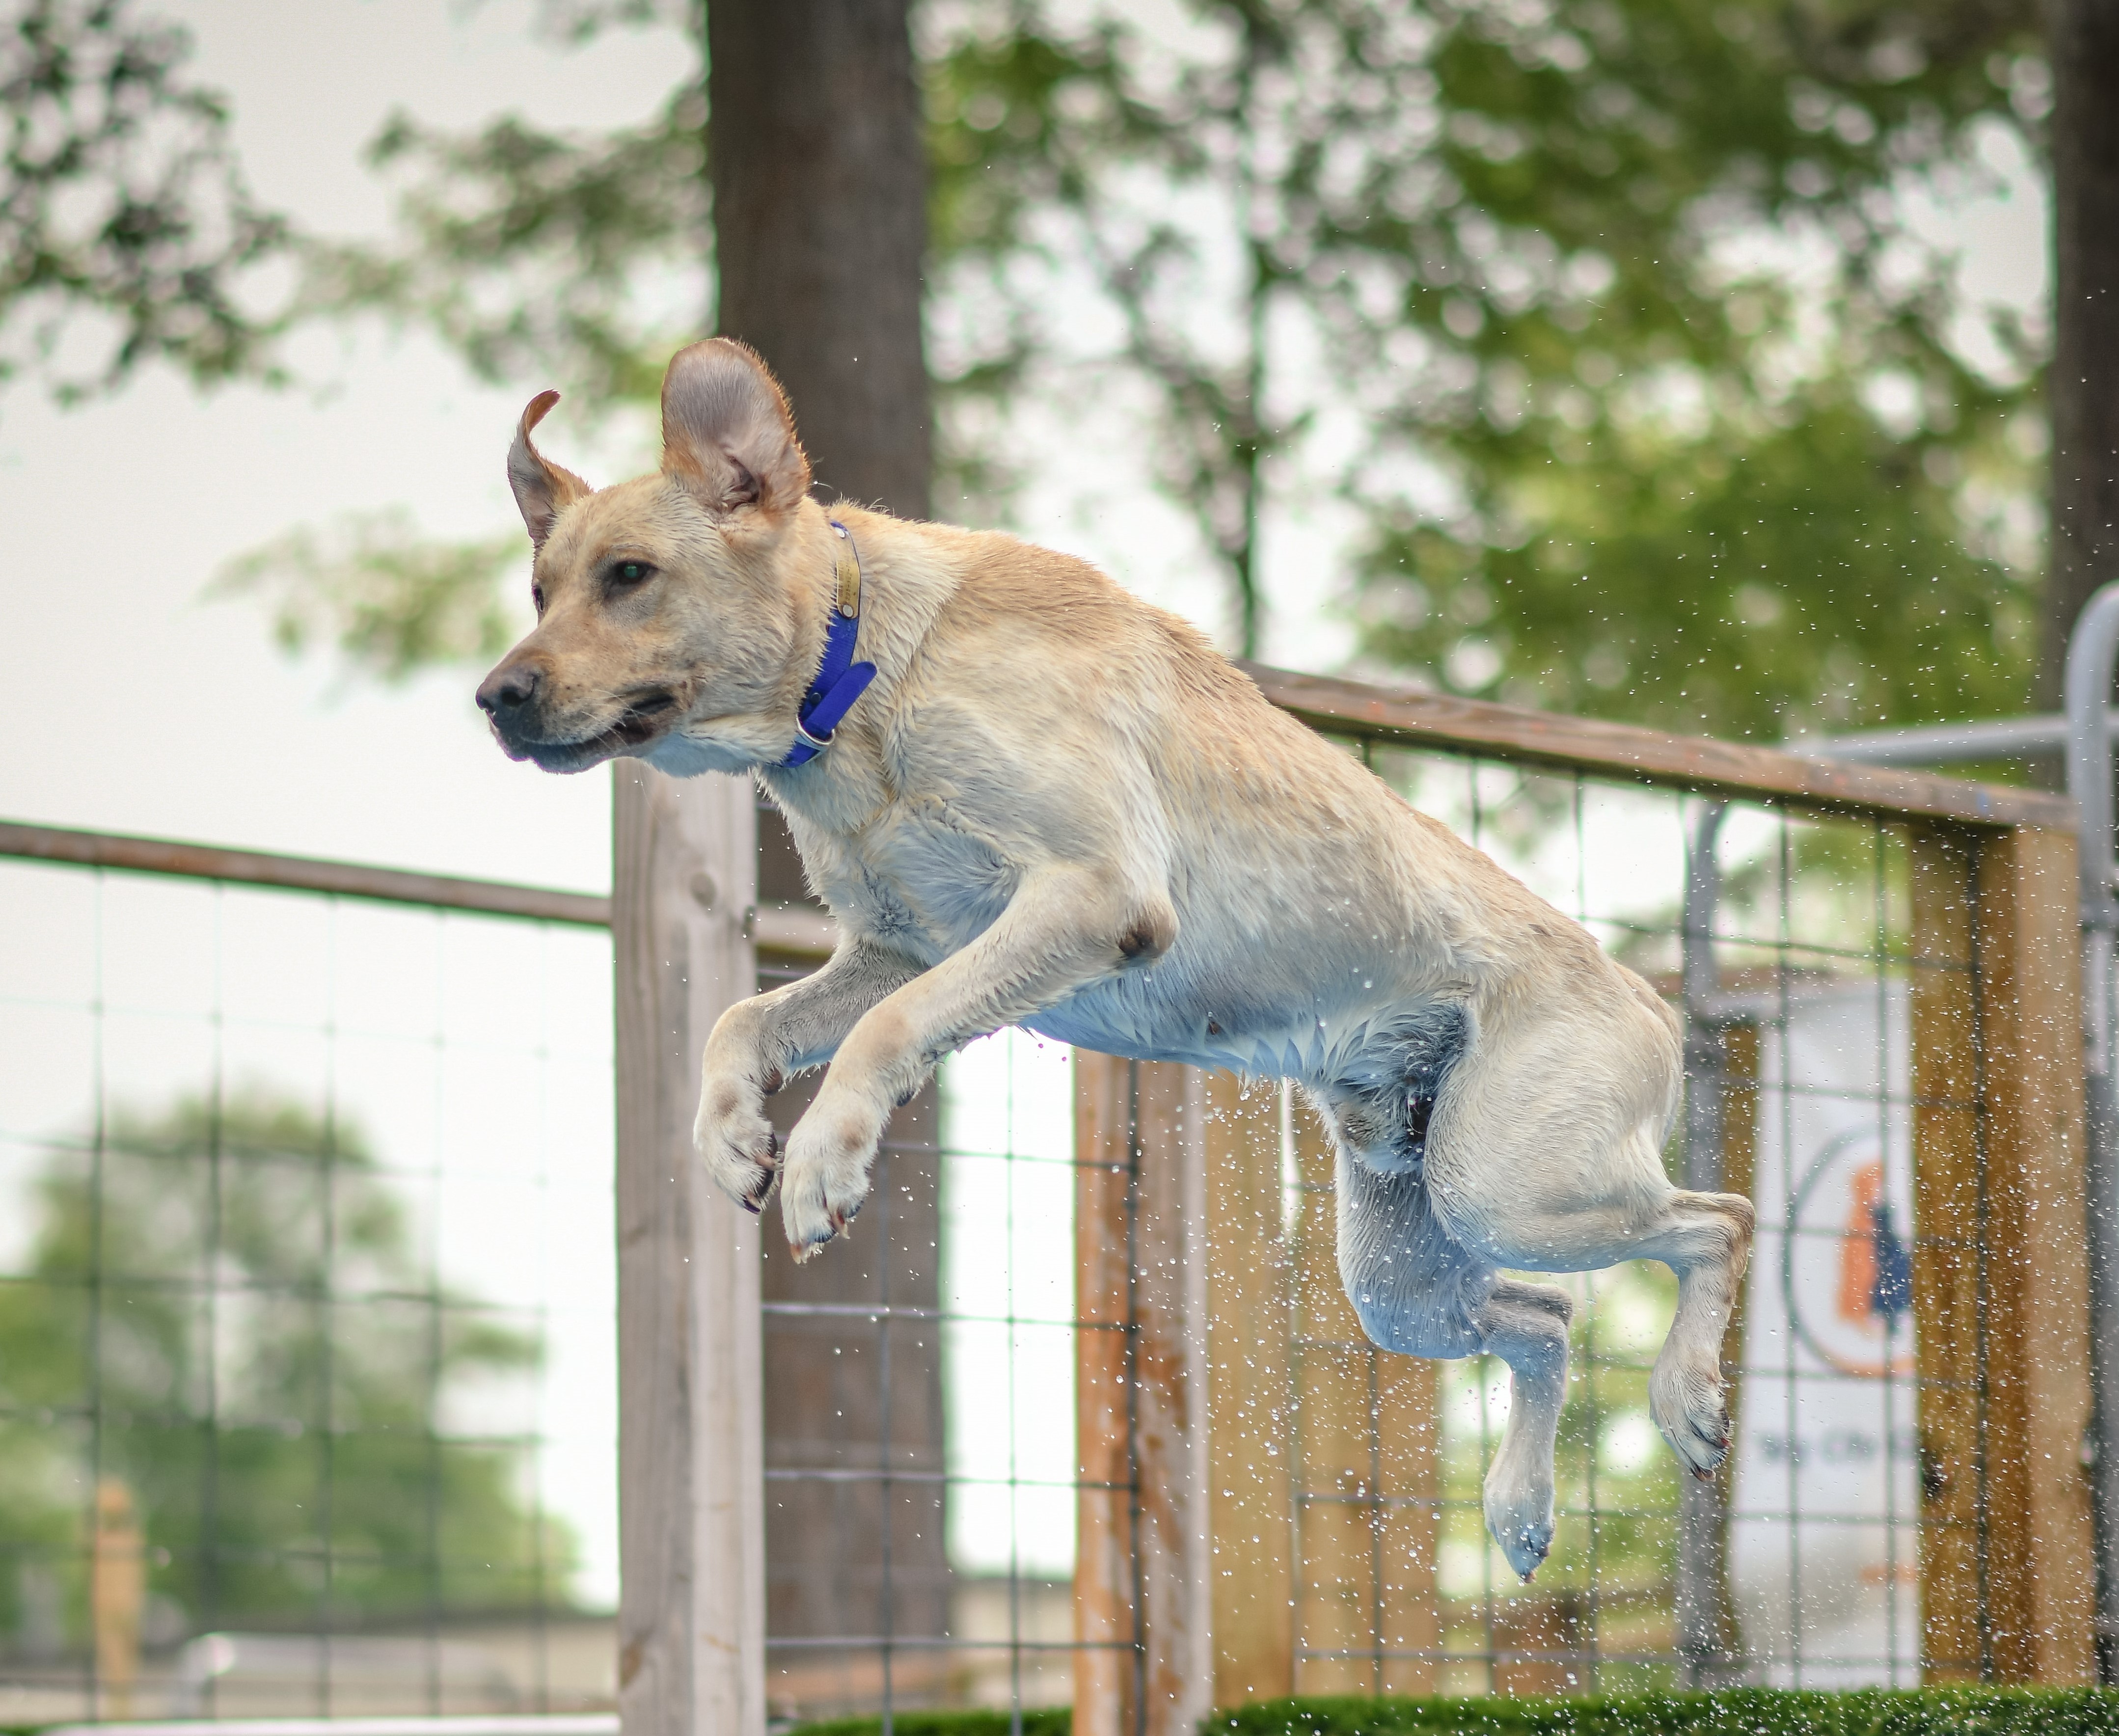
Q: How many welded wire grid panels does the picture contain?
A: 3